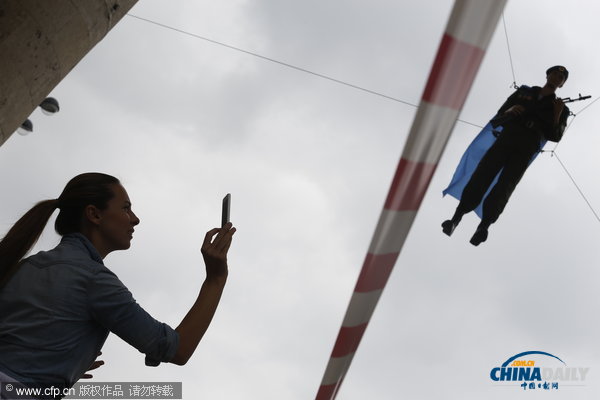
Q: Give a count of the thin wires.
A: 4